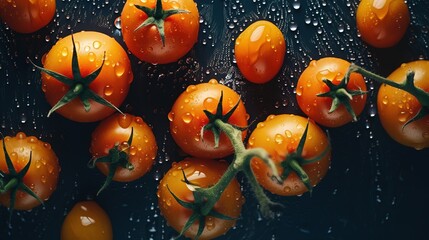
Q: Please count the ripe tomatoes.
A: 13